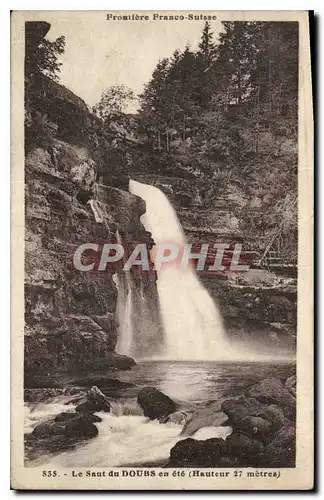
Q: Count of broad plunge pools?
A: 1